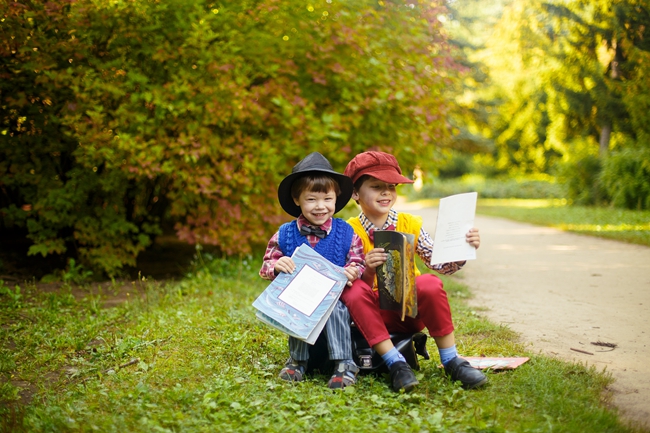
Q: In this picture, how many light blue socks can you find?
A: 2